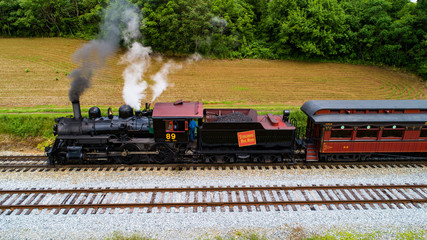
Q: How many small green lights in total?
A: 3